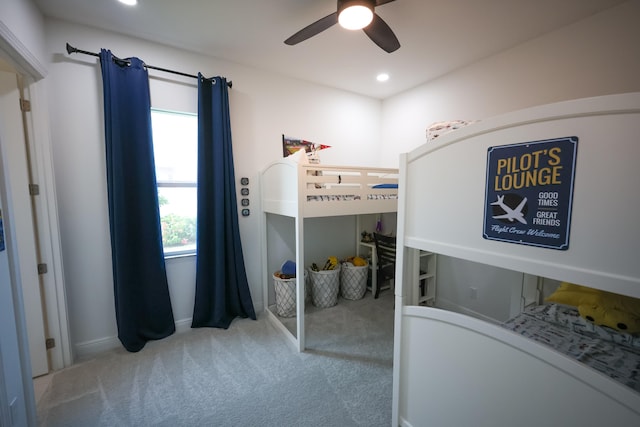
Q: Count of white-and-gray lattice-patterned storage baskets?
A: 3